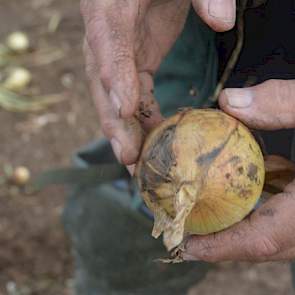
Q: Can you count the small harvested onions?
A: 3